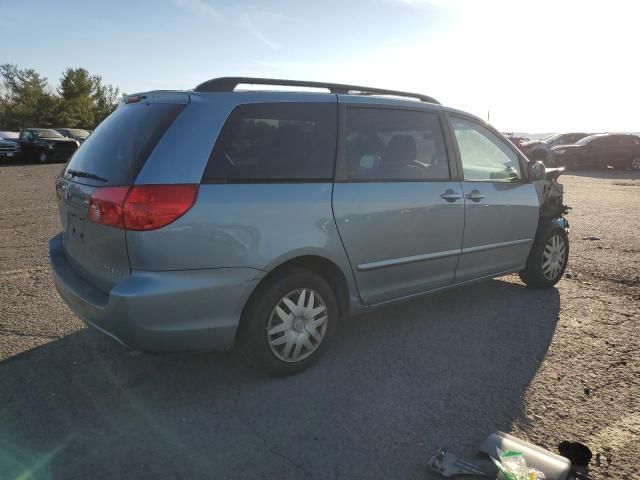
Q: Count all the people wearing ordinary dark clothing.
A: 0